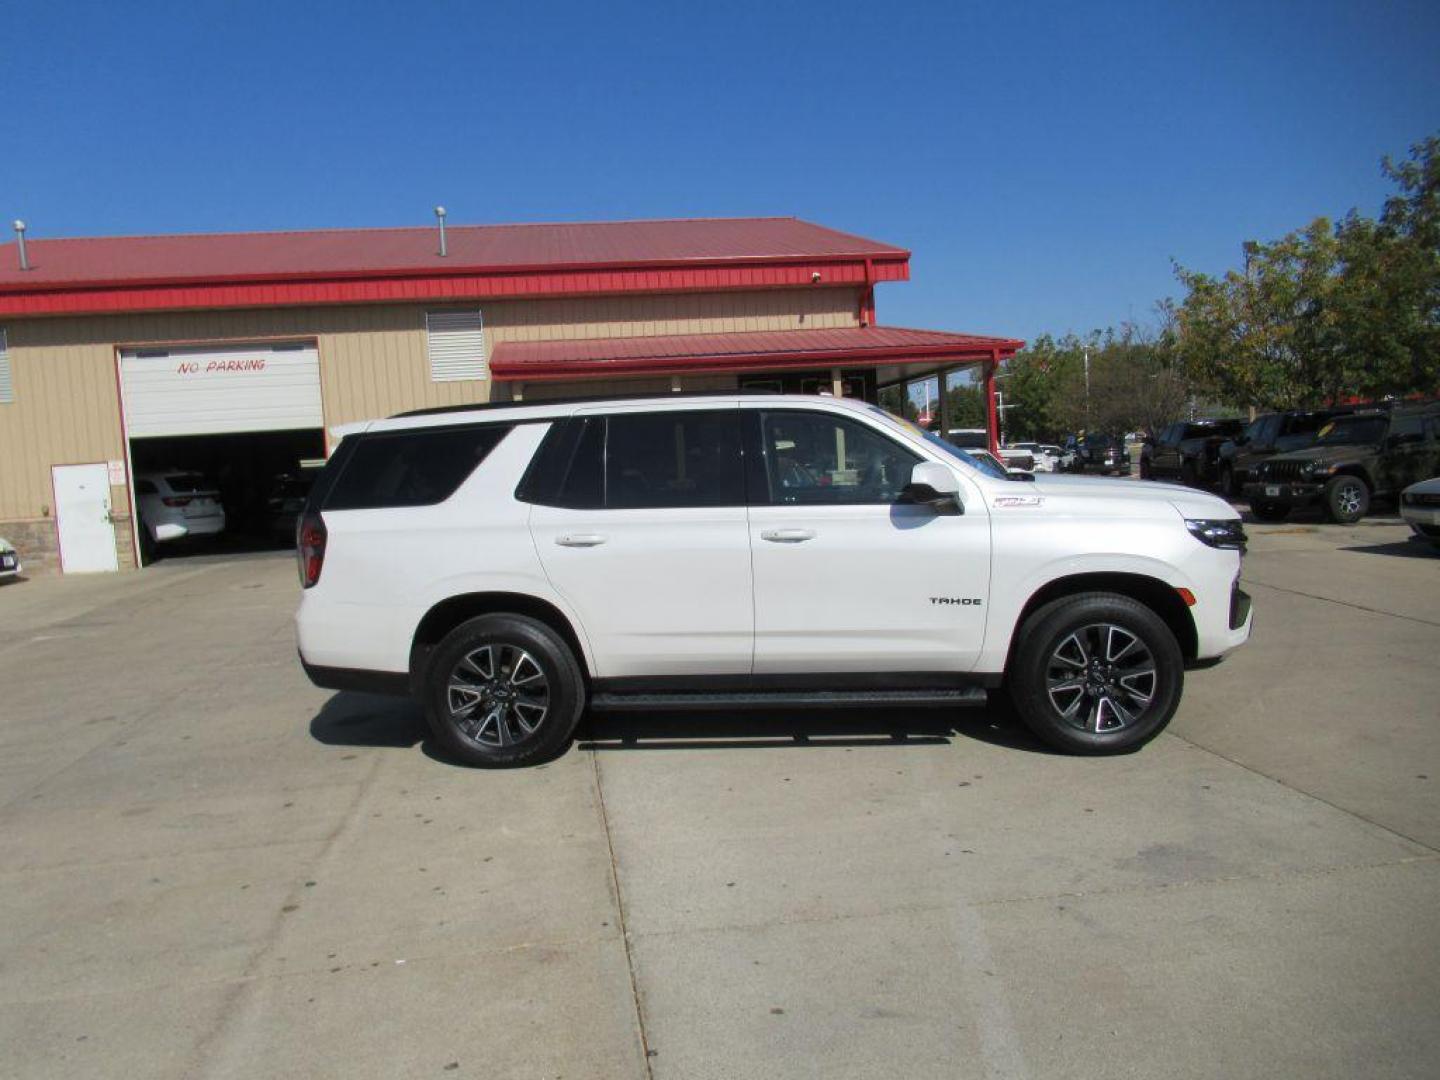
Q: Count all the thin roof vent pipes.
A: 2